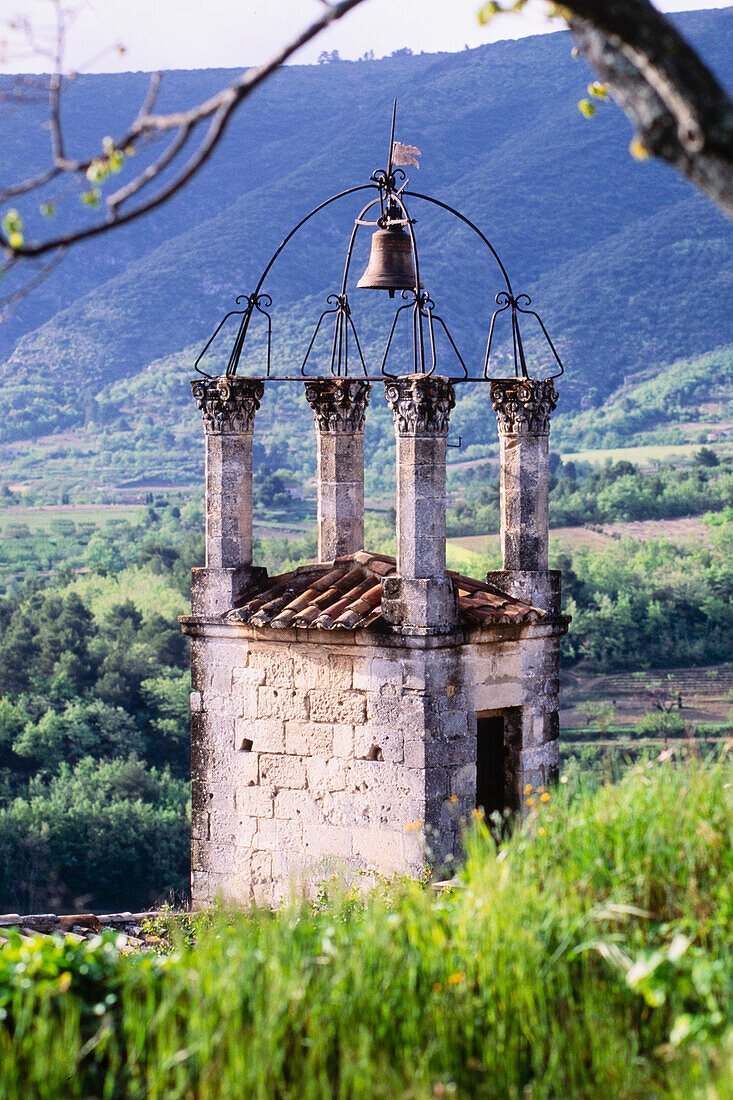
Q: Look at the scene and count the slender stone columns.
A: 4